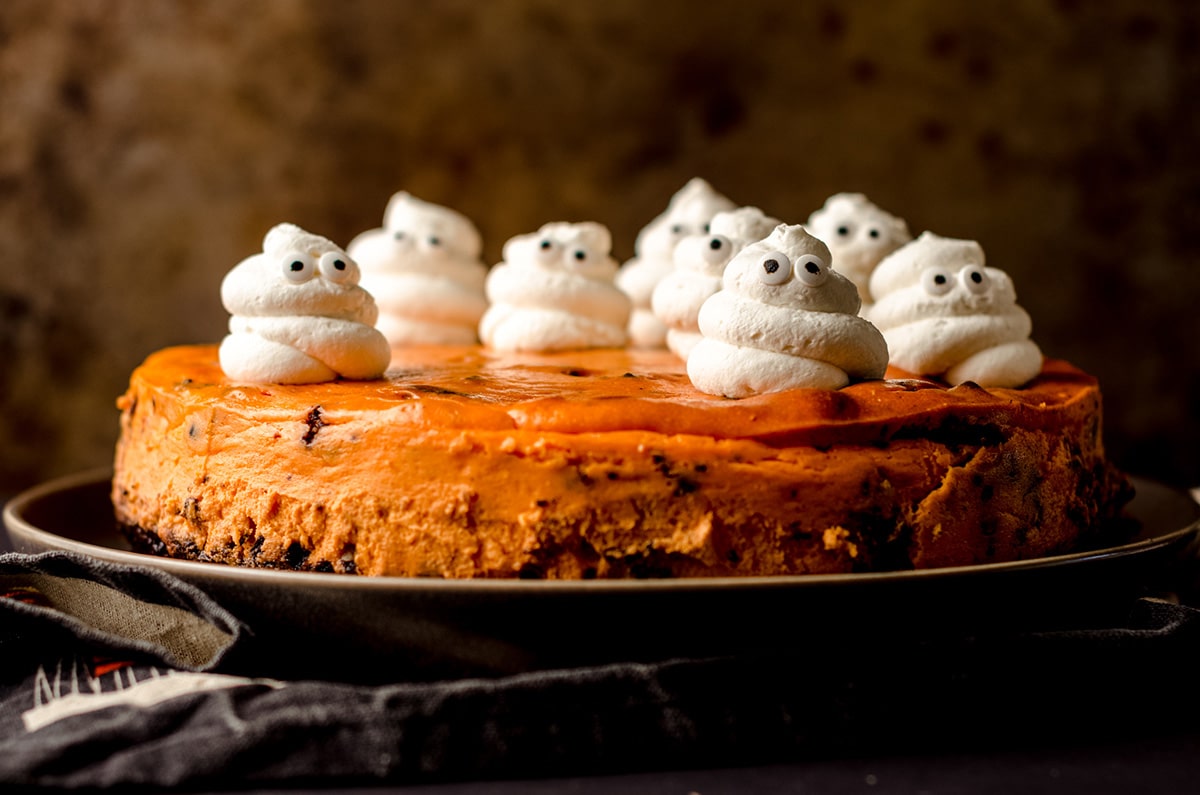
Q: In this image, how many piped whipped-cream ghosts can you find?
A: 8